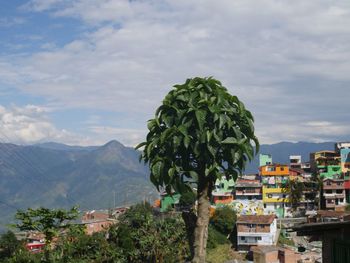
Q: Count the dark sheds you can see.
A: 1